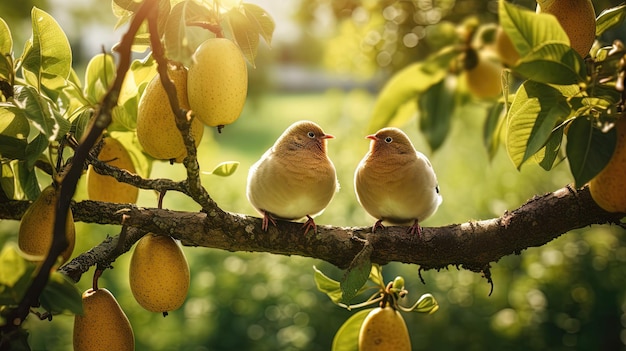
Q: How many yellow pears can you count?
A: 11